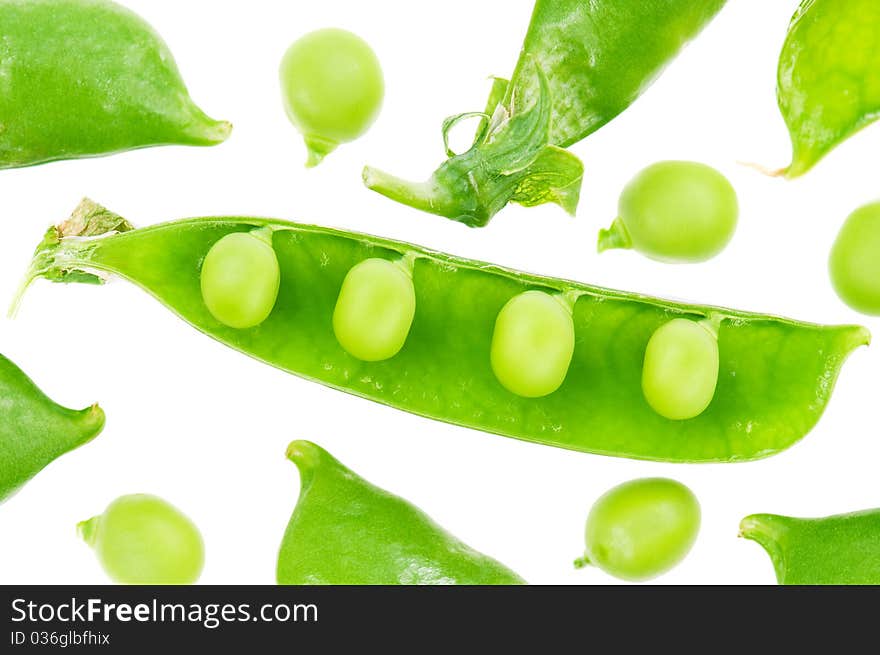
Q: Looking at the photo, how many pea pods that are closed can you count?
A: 6